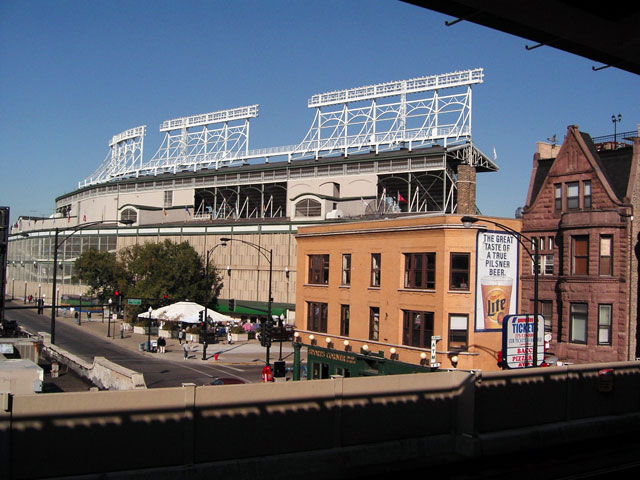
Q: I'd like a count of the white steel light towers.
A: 3